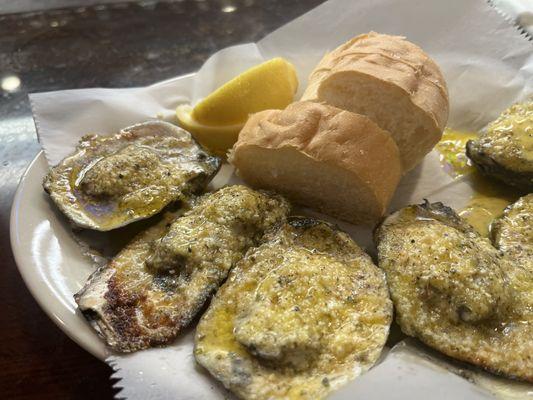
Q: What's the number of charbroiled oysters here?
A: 6